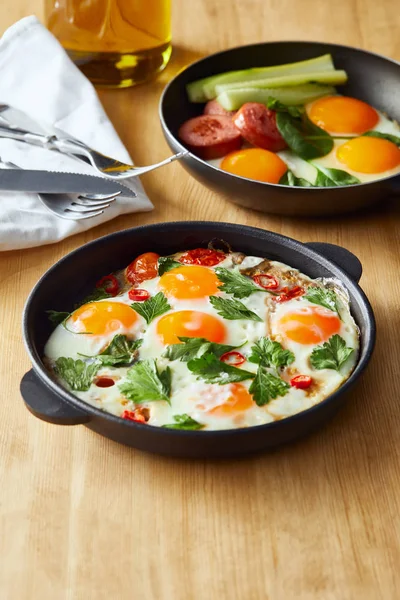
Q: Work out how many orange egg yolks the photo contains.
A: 8